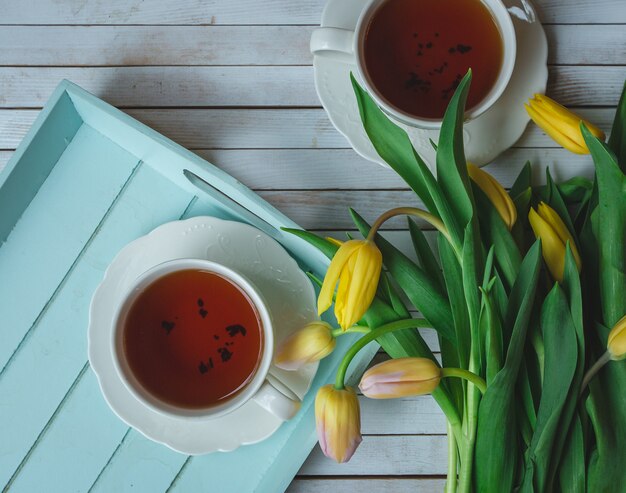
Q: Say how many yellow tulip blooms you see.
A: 8